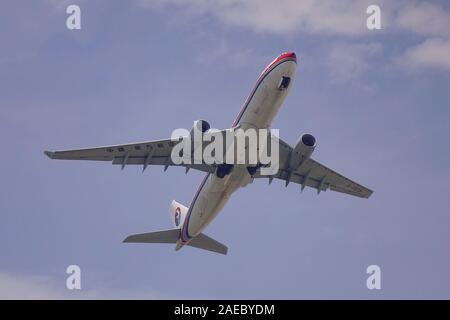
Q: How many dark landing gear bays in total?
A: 3